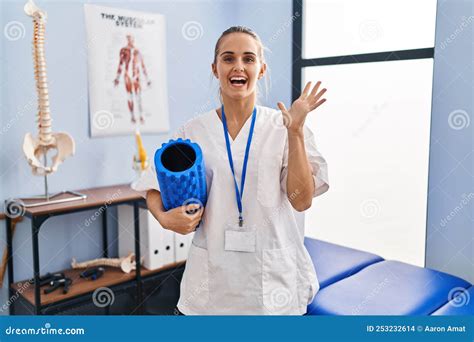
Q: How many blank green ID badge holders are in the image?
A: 0